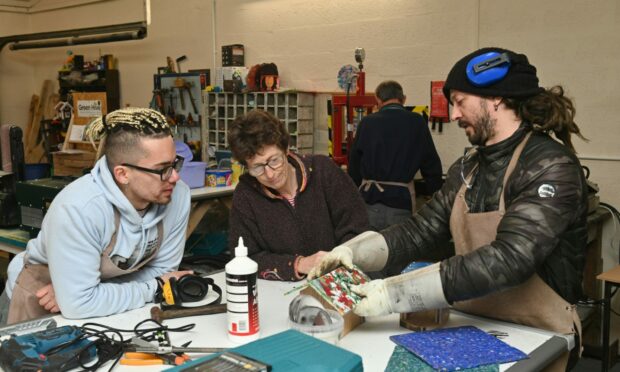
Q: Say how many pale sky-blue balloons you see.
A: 0